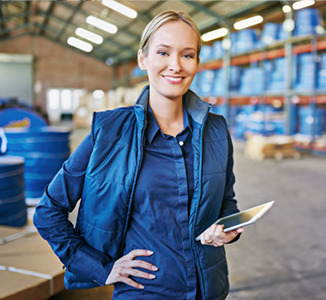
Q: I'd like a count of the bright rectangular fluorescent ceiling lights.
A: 7